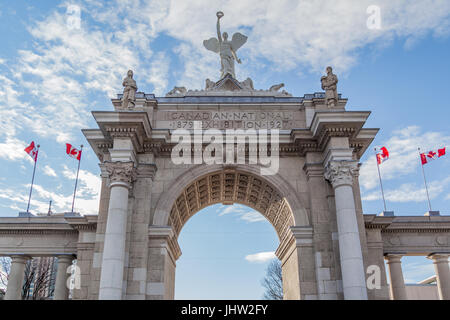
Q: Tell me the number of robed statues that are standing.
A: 3